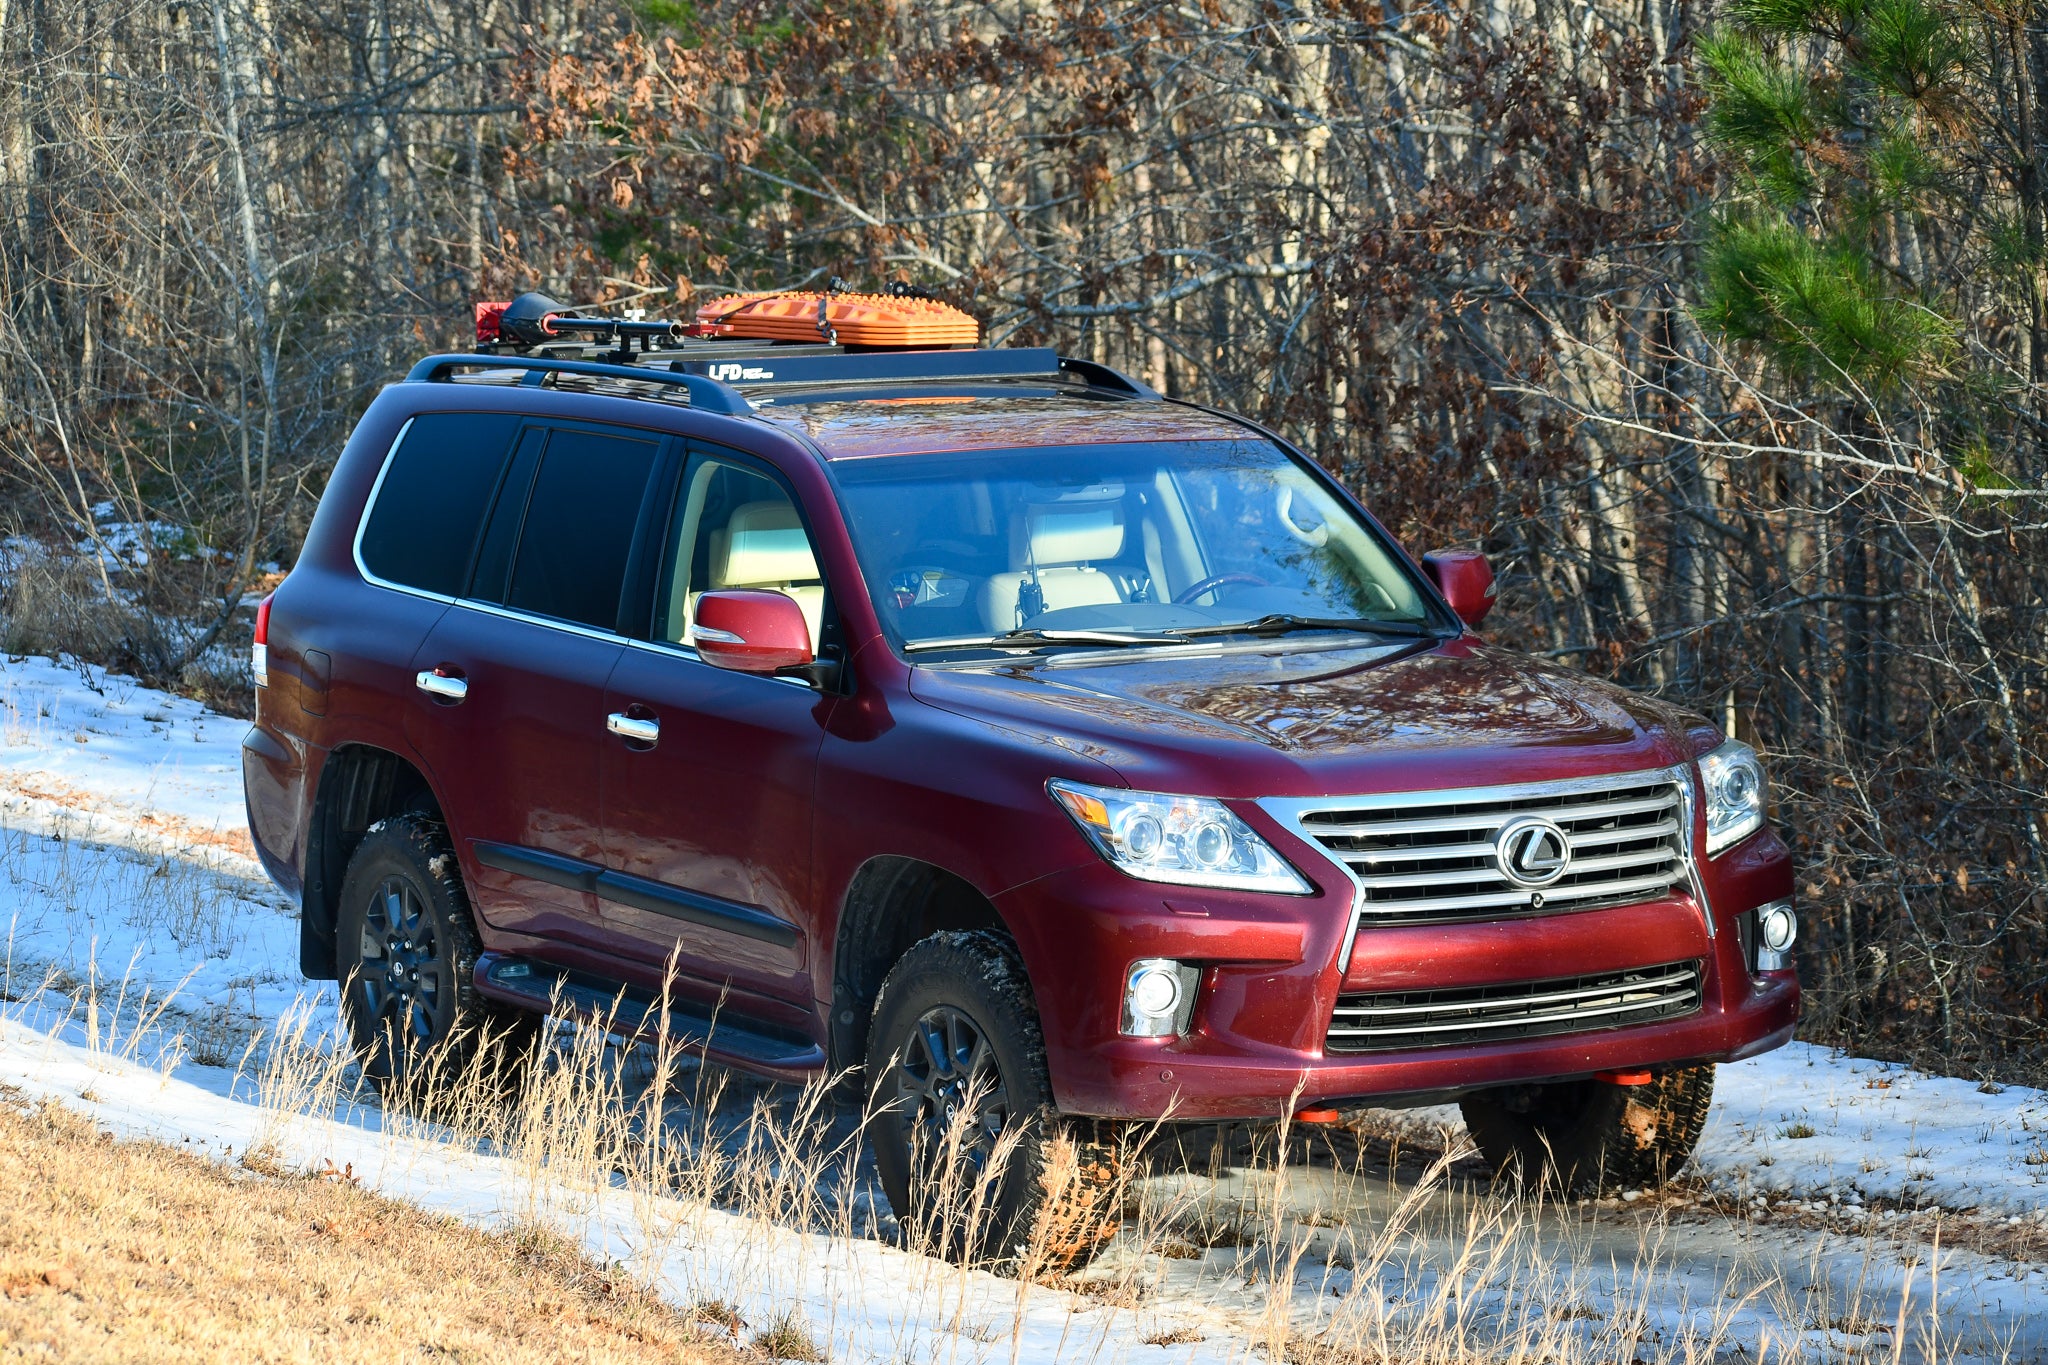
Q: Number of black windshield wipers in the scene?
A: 2